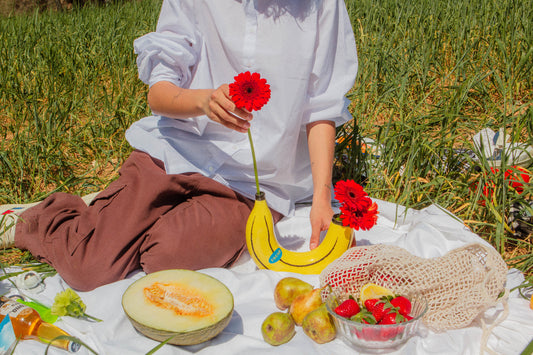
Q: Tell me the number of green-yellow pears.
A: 4